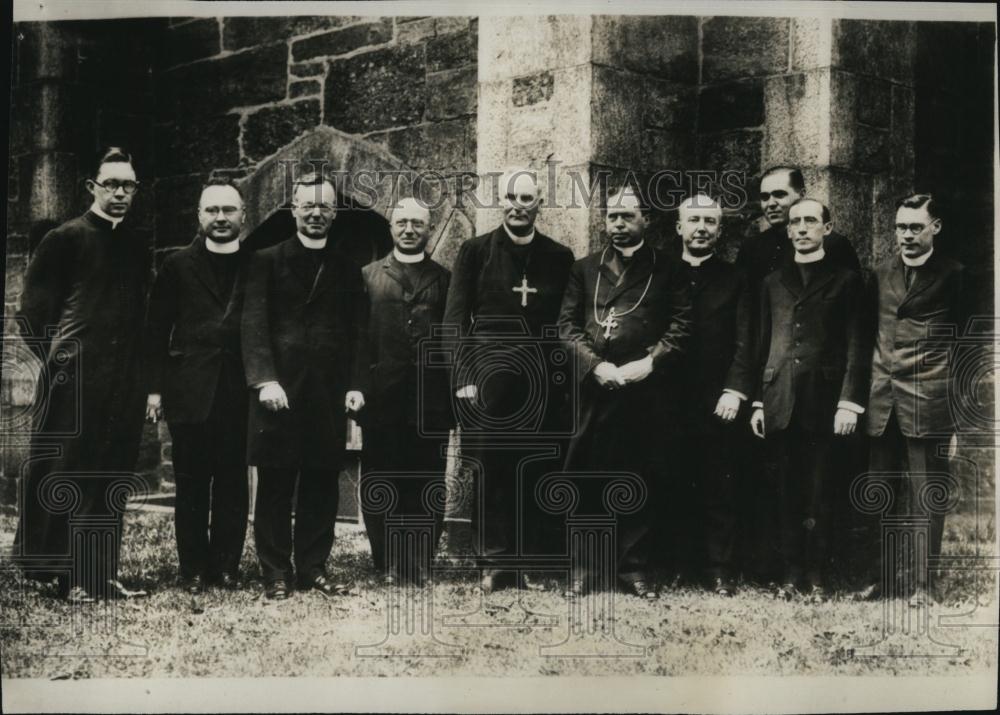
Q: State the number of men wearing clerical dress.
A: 10